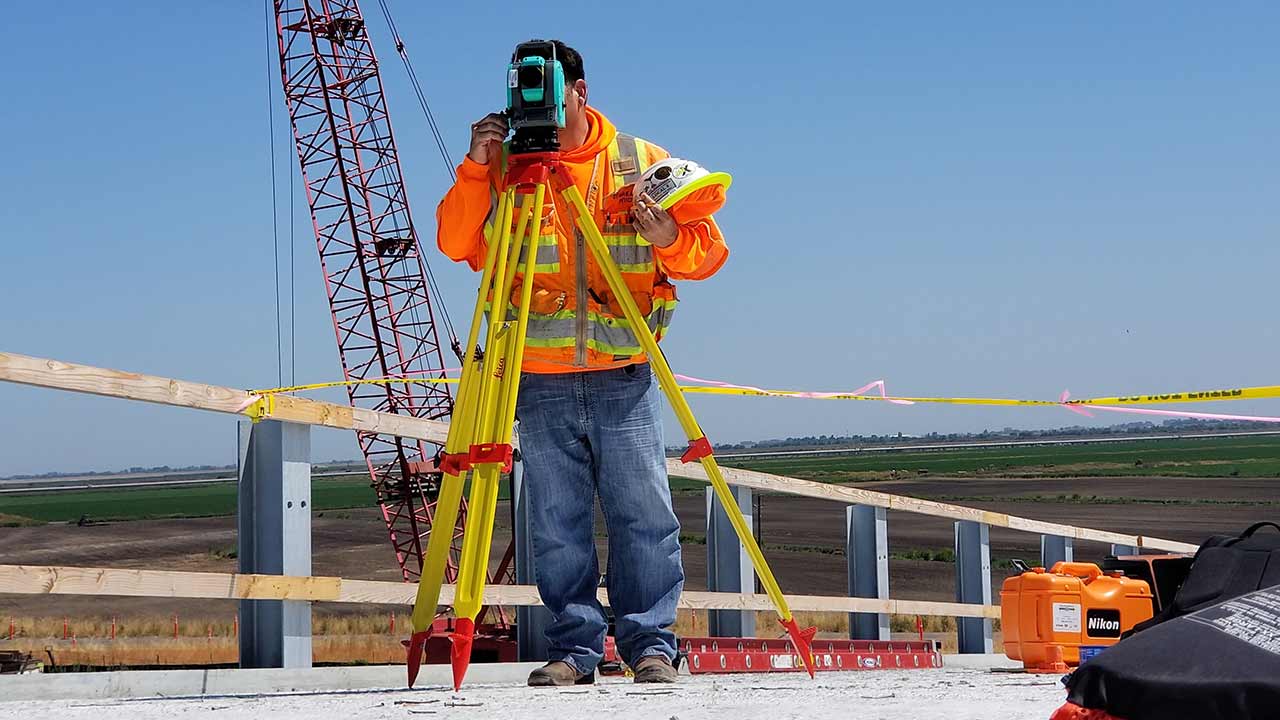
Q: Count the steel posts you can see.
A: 7